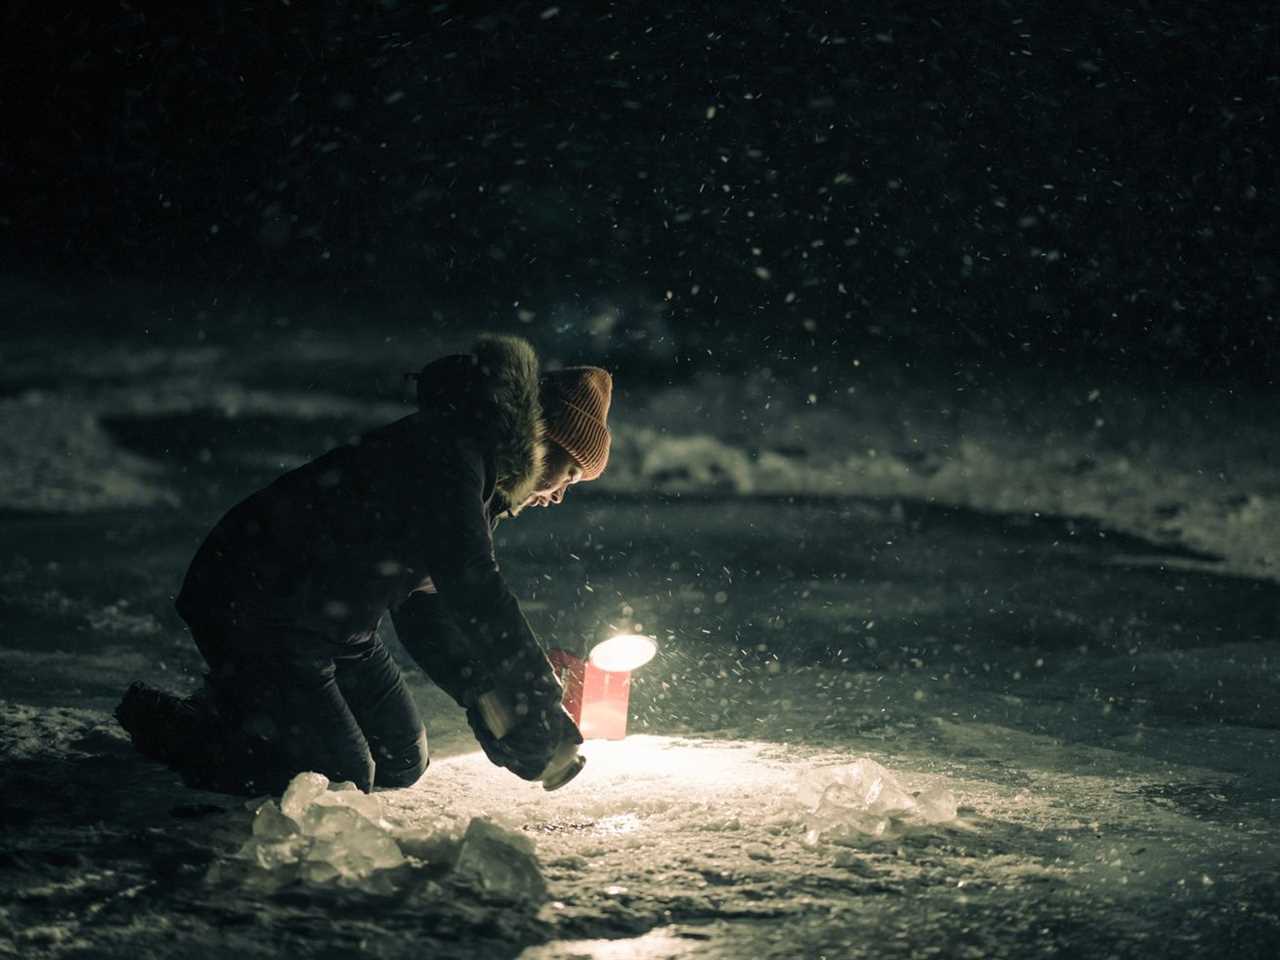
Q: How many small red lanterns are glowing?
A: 1